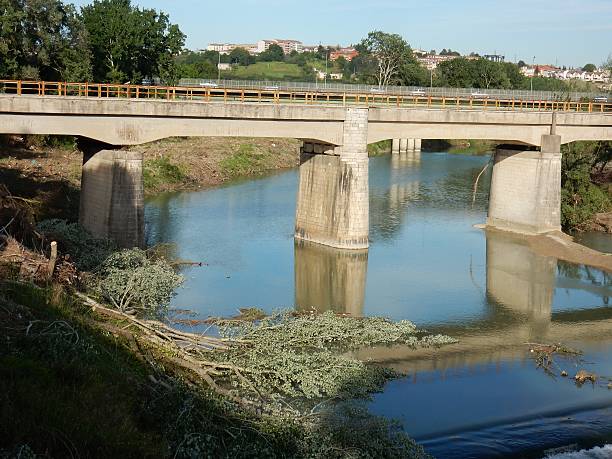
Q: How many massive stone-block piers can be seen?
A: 3